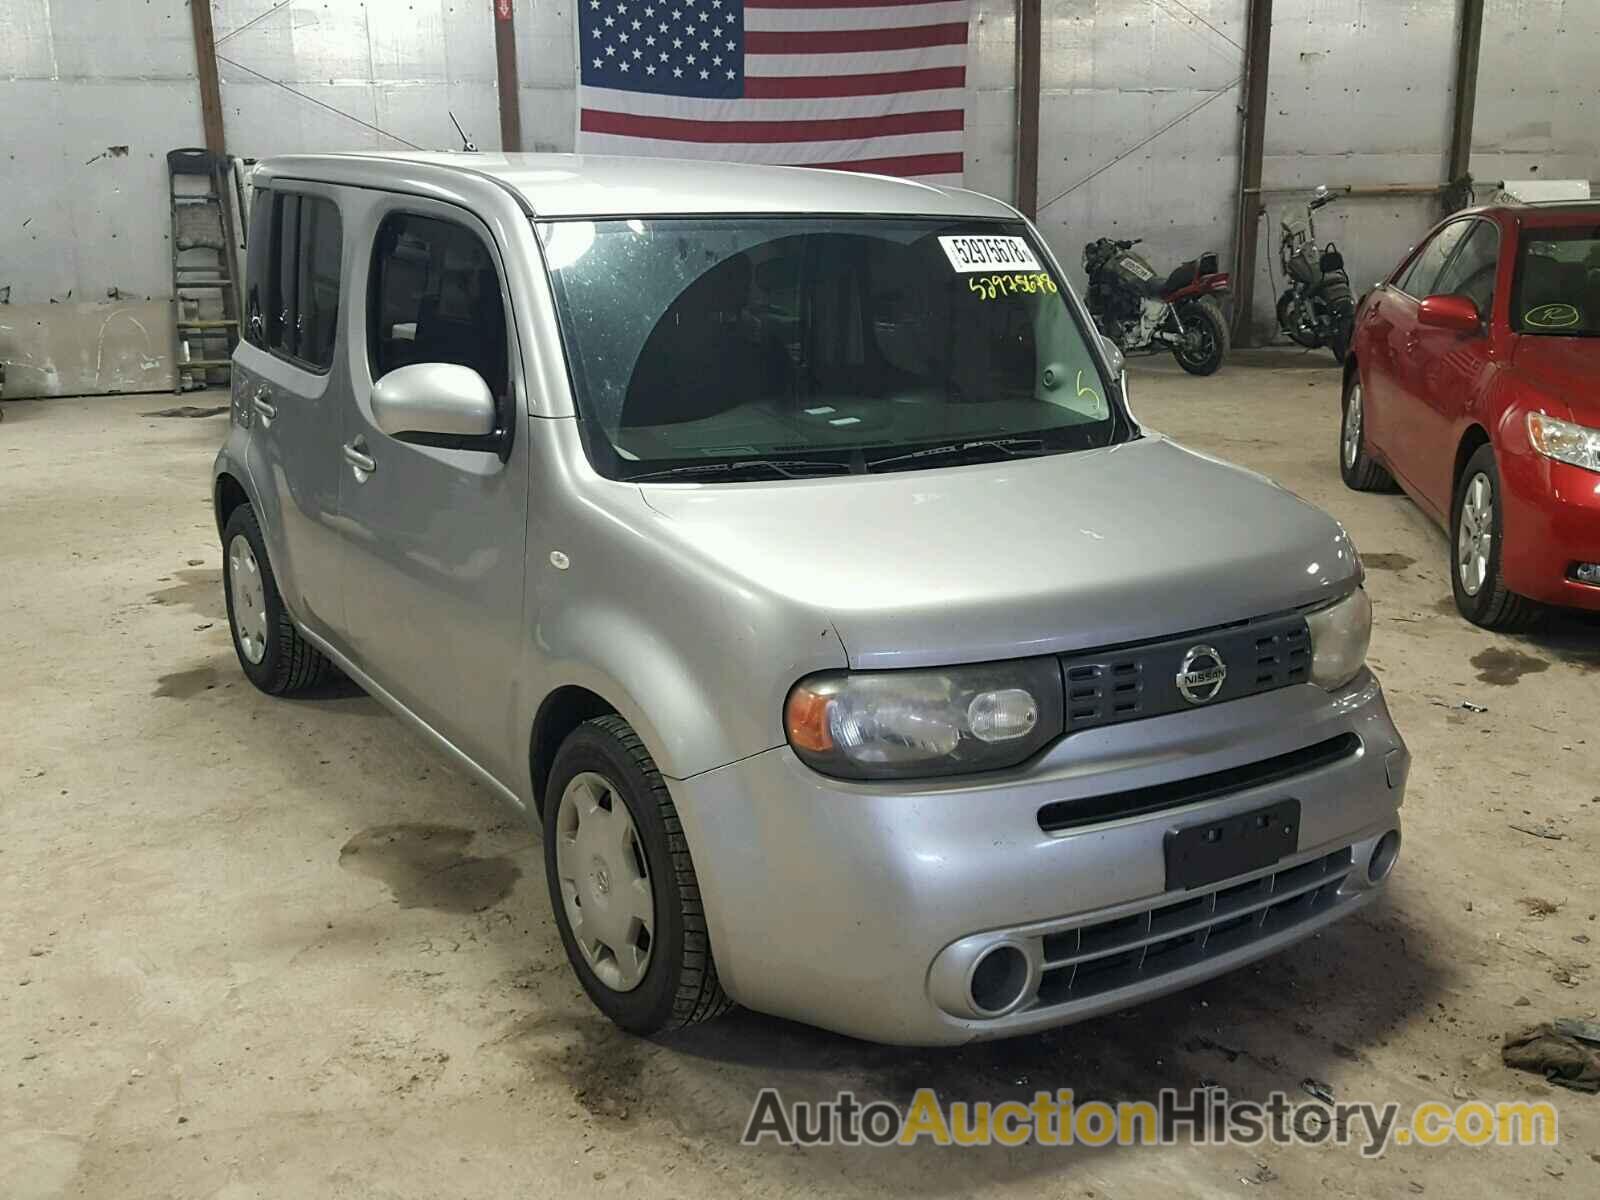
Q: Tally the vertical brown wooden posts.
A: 5